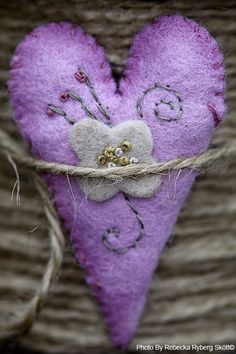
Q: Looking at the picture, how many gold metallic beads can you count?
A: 5